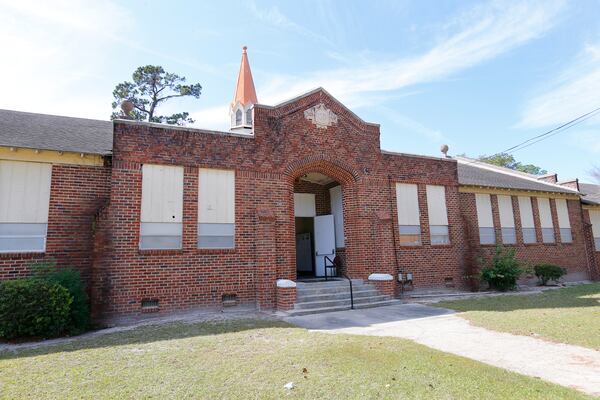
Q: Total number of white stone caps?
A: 2